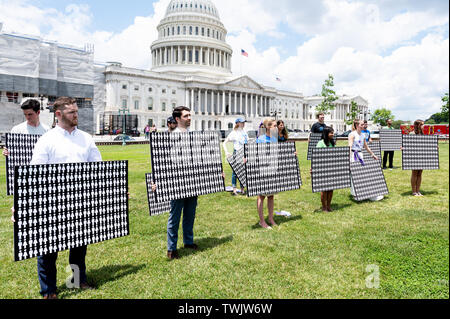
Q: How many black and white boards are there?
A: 12